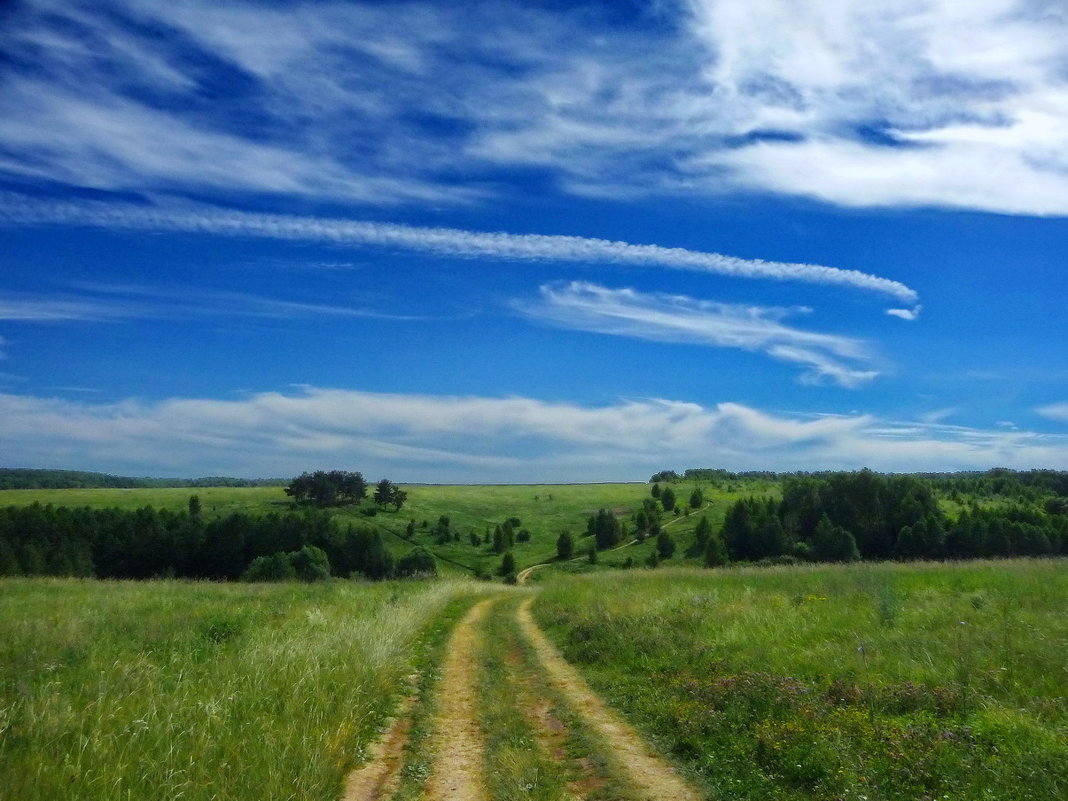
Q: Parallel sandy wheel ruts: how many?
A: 2